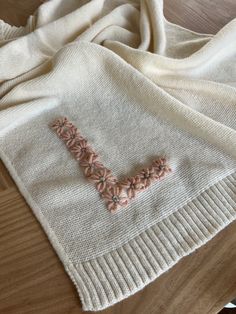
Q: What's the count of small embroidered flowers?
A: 9